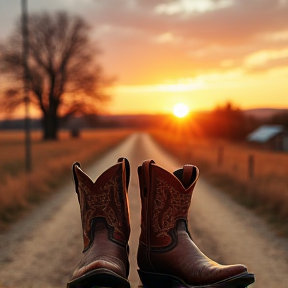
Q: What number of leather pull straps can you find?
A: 4